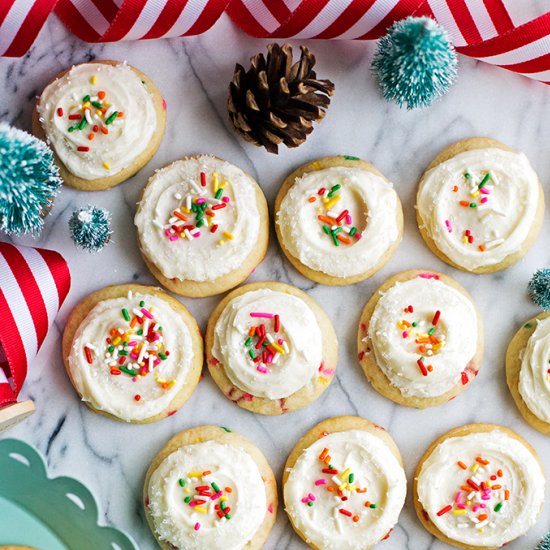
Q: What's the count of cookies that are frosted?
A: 11